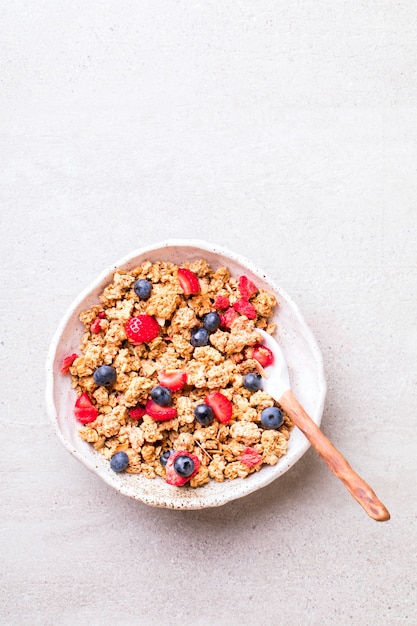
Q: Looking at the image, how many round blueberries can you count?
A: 11